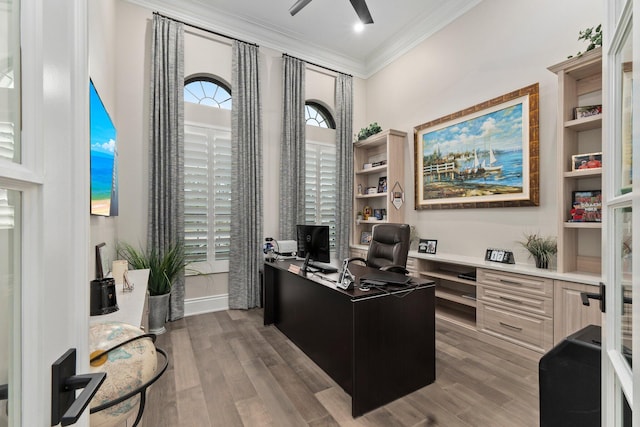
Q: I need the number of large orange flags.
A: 0